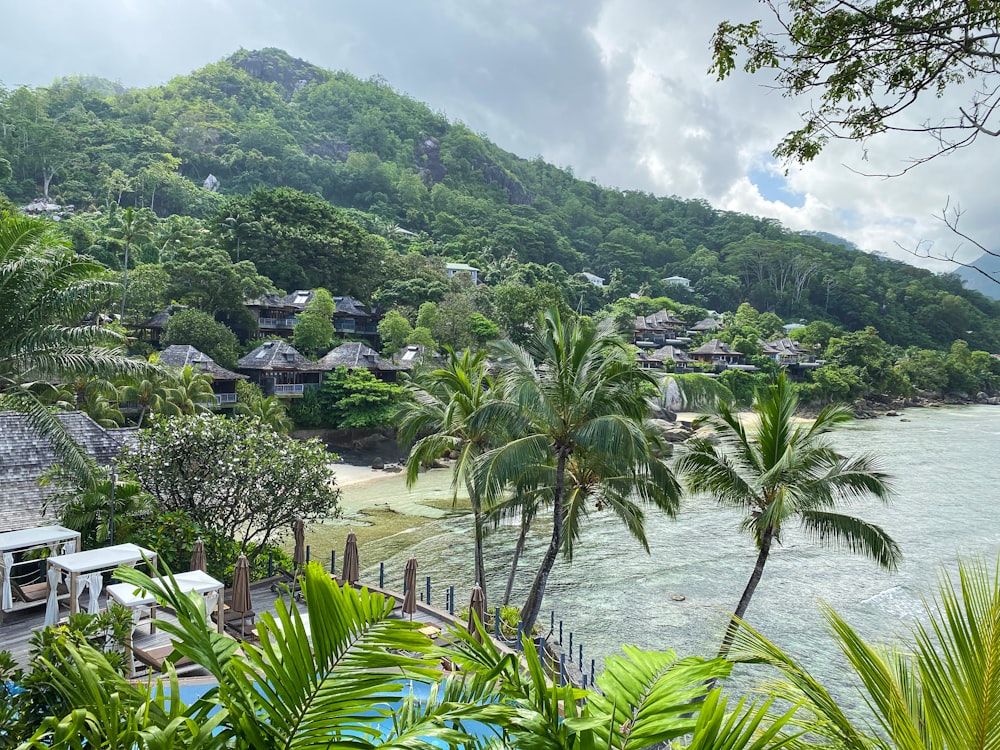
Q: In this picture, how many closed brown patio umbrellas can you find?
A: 6